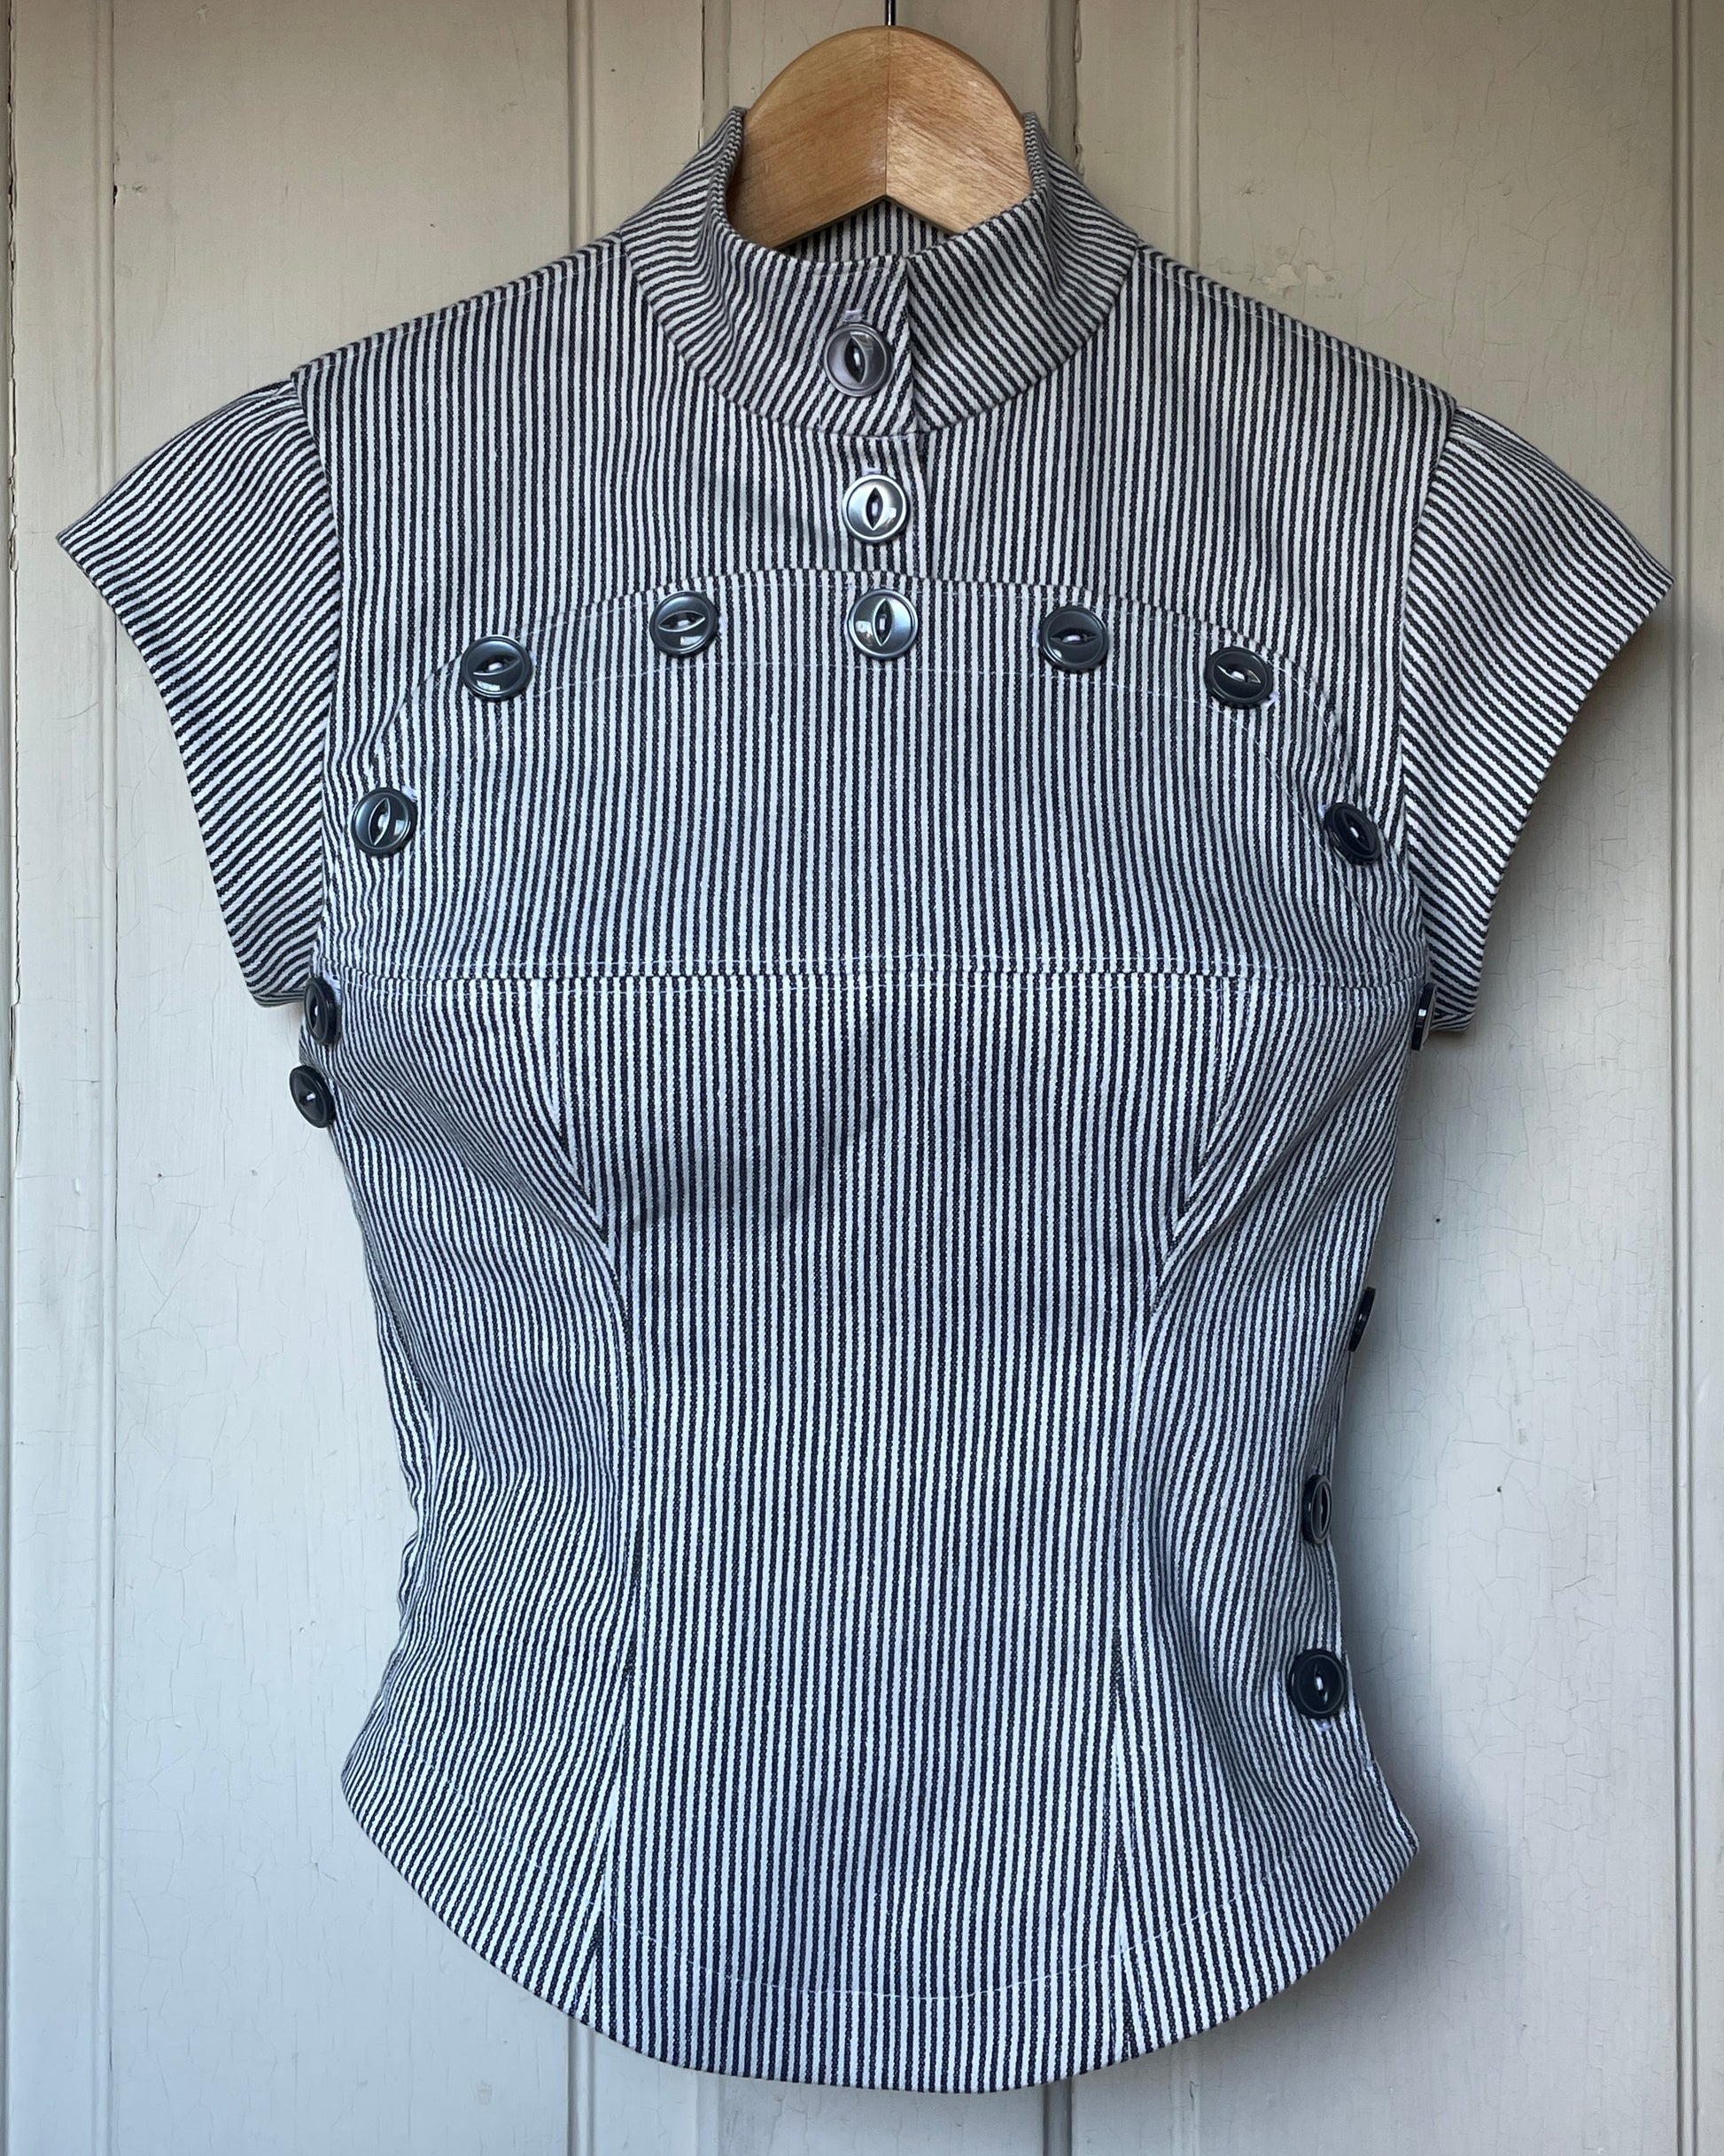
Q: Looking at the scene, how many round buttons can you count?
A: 15